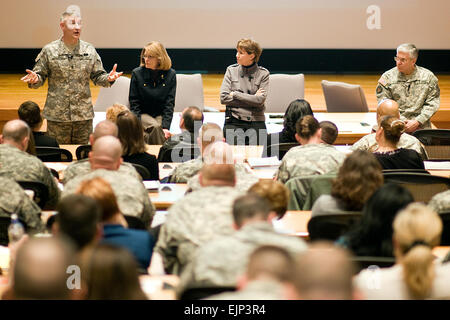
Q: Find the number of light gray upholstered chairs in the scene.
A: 4